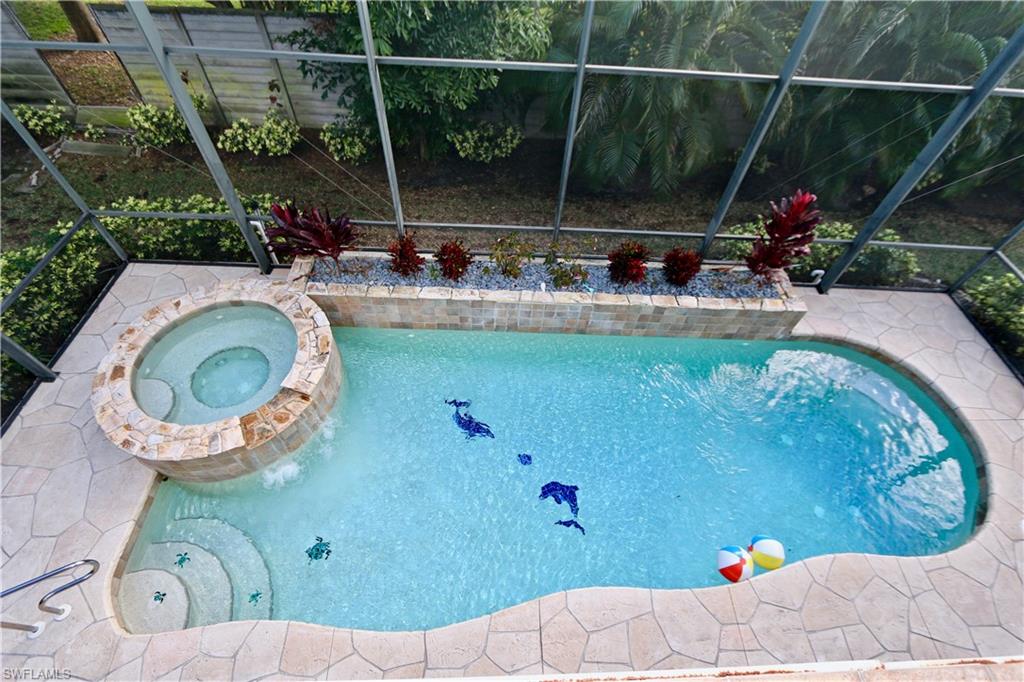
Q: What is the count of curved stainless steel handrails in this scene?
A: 1